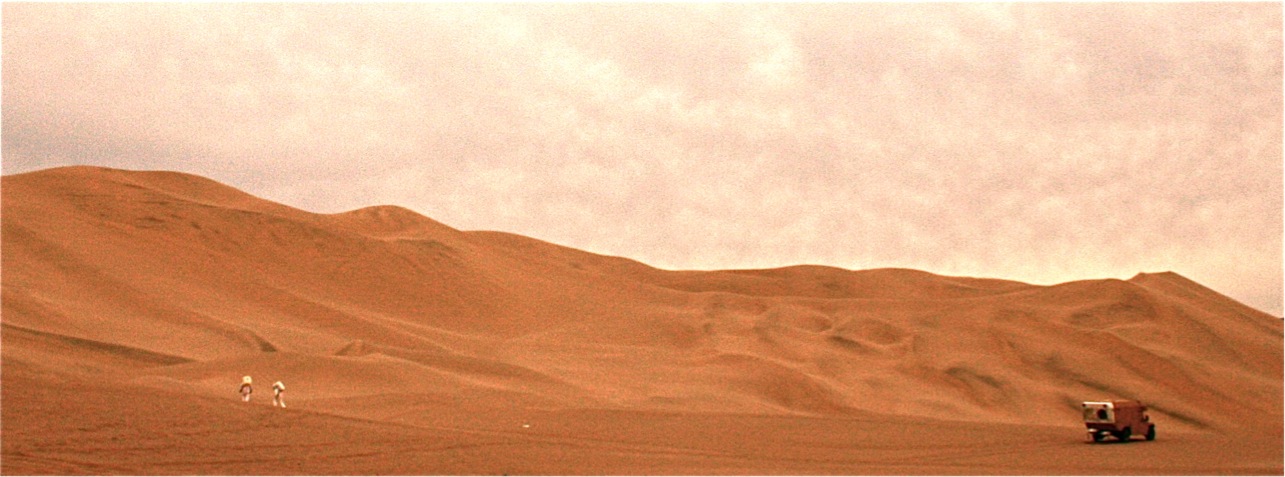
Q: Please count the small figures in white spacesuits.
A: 2